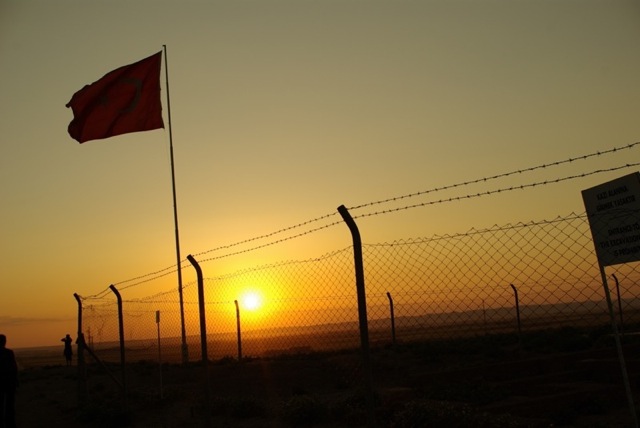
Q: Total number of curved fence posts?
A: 8